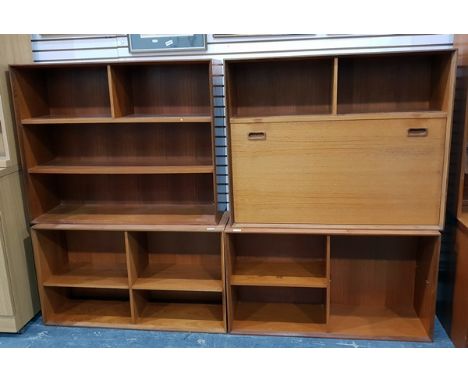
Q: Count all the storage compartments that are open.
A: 13